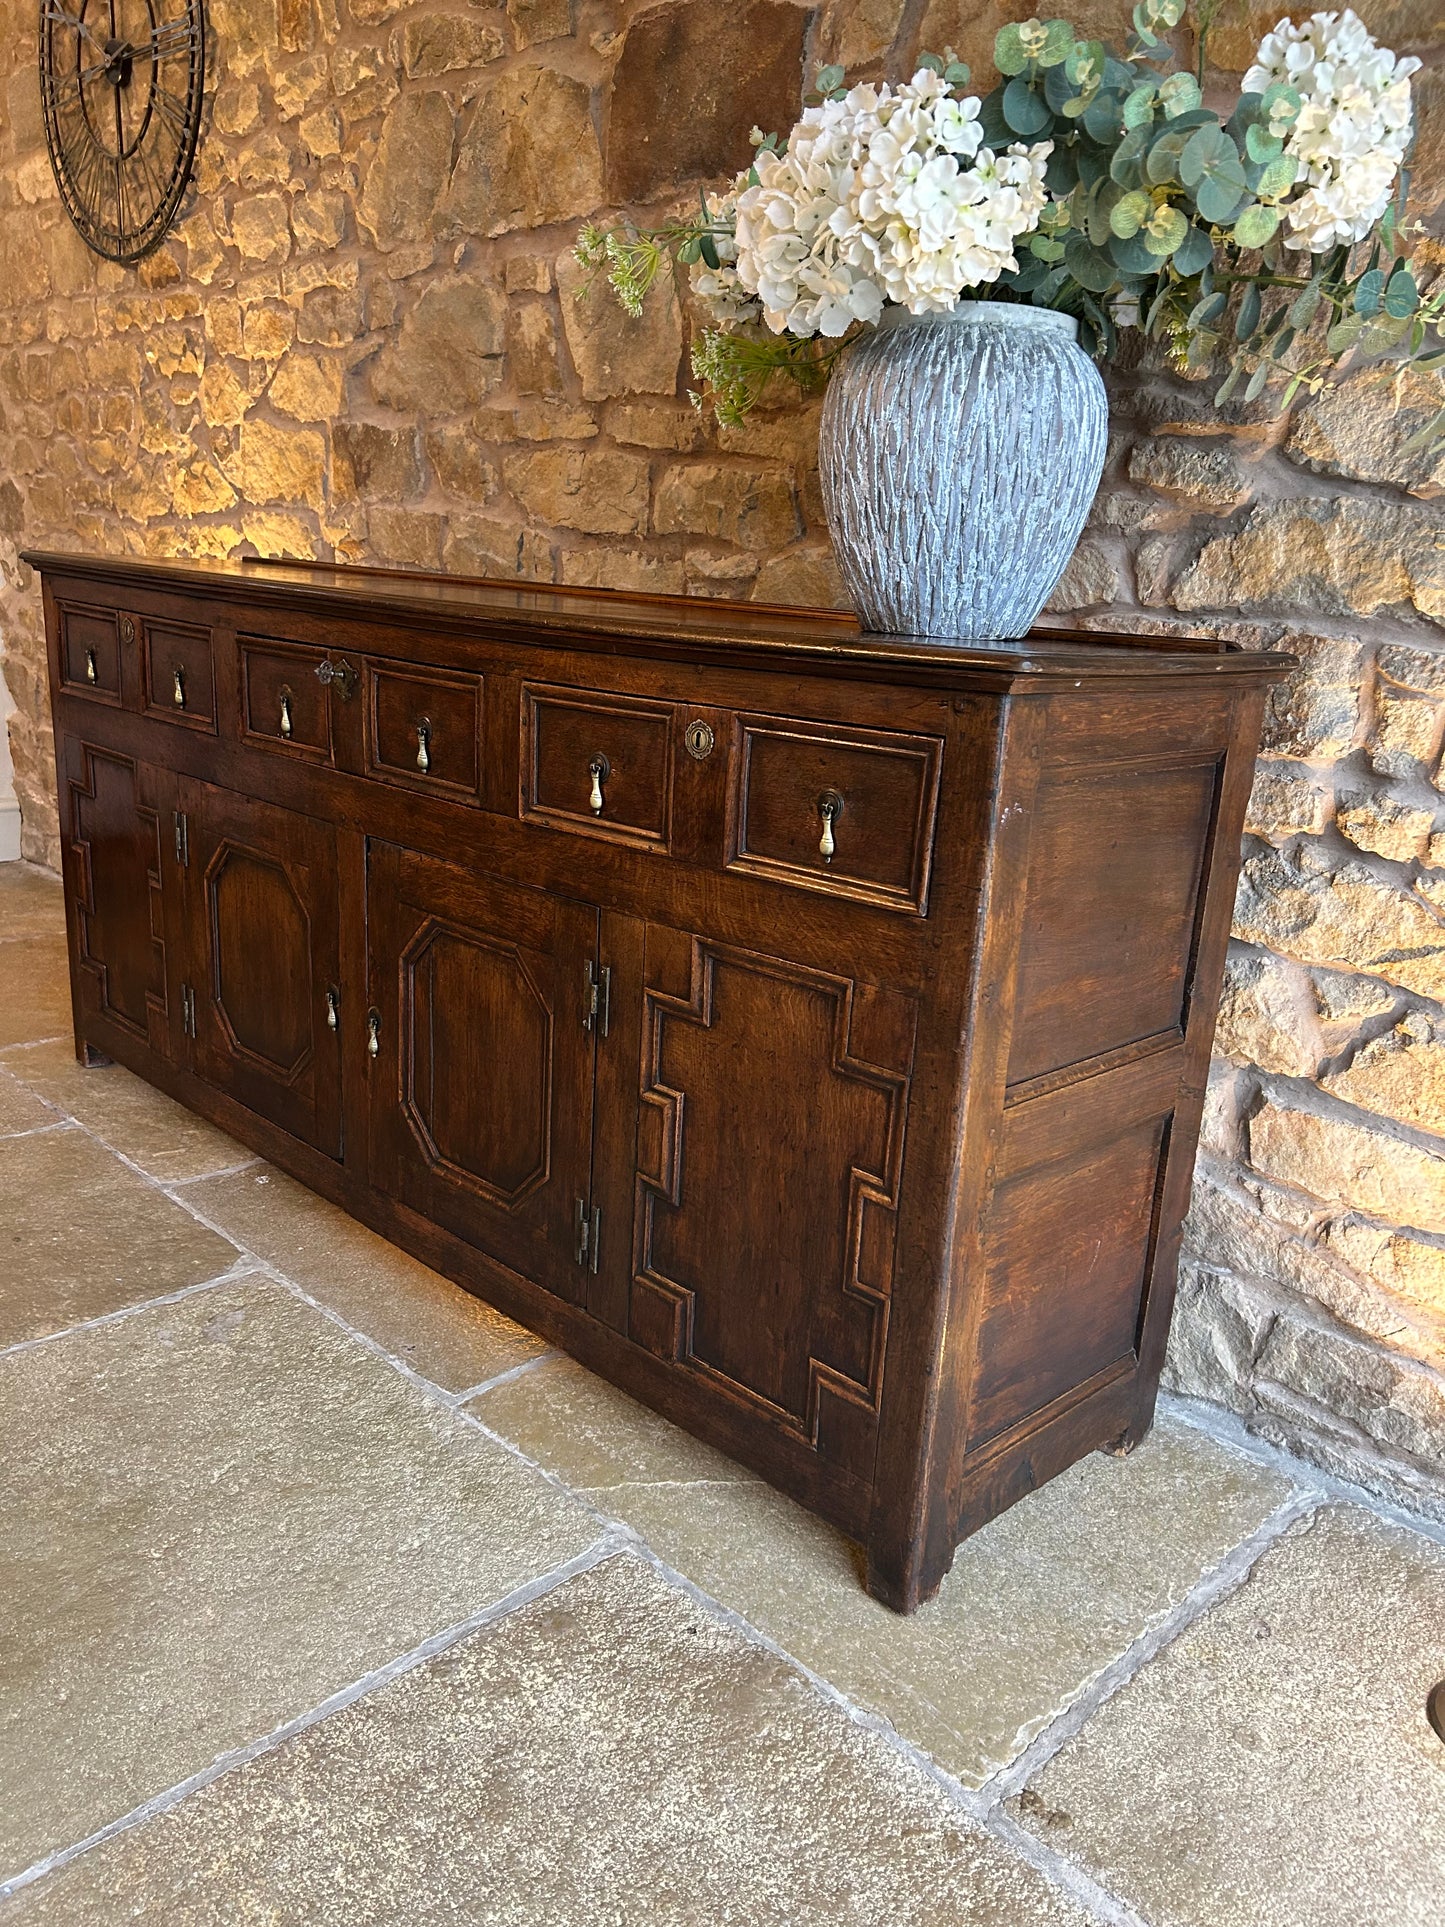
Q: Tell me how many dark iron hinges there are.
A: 4